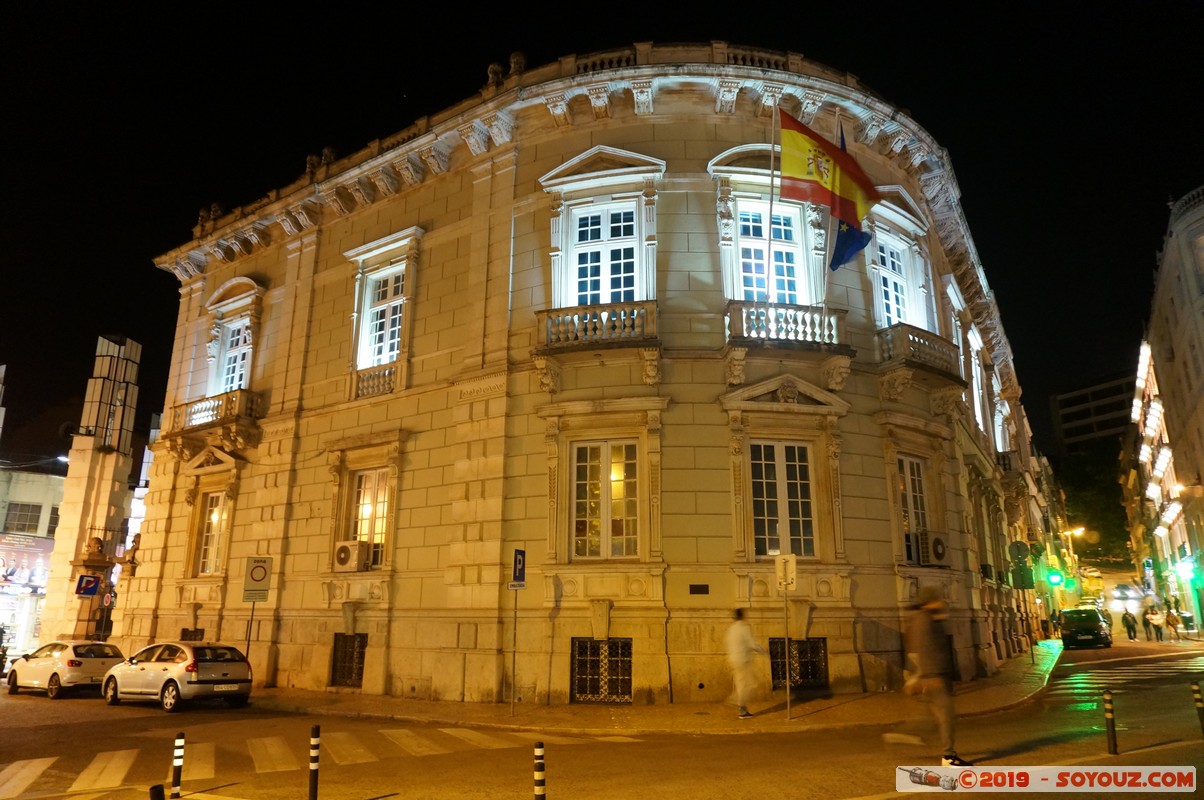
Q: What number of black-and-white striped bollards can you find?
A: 5